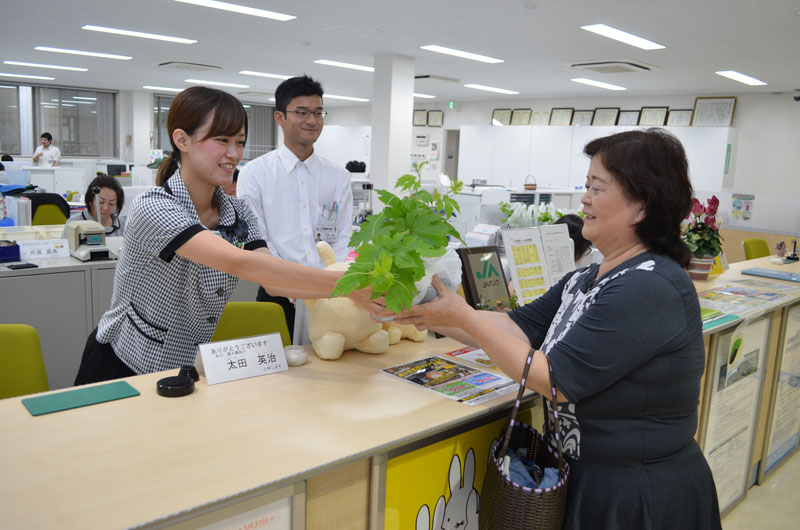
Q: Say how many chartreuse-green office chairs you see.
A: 4